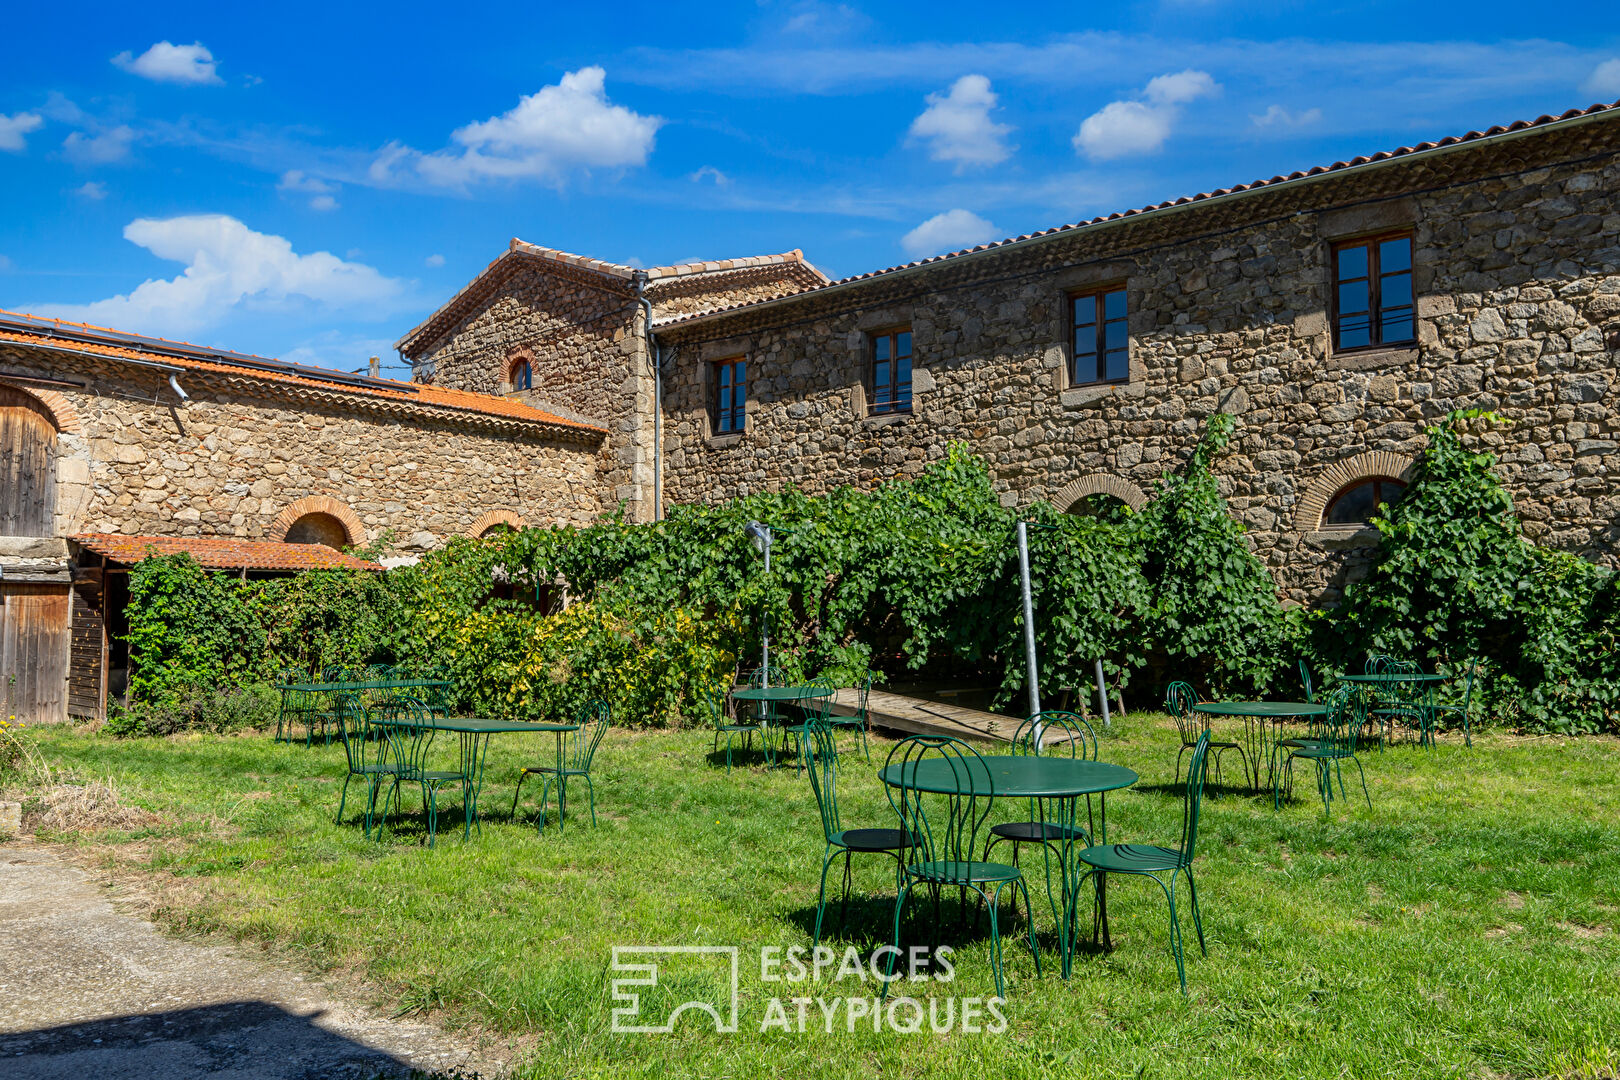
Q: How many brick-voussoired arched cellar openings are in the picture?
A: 4